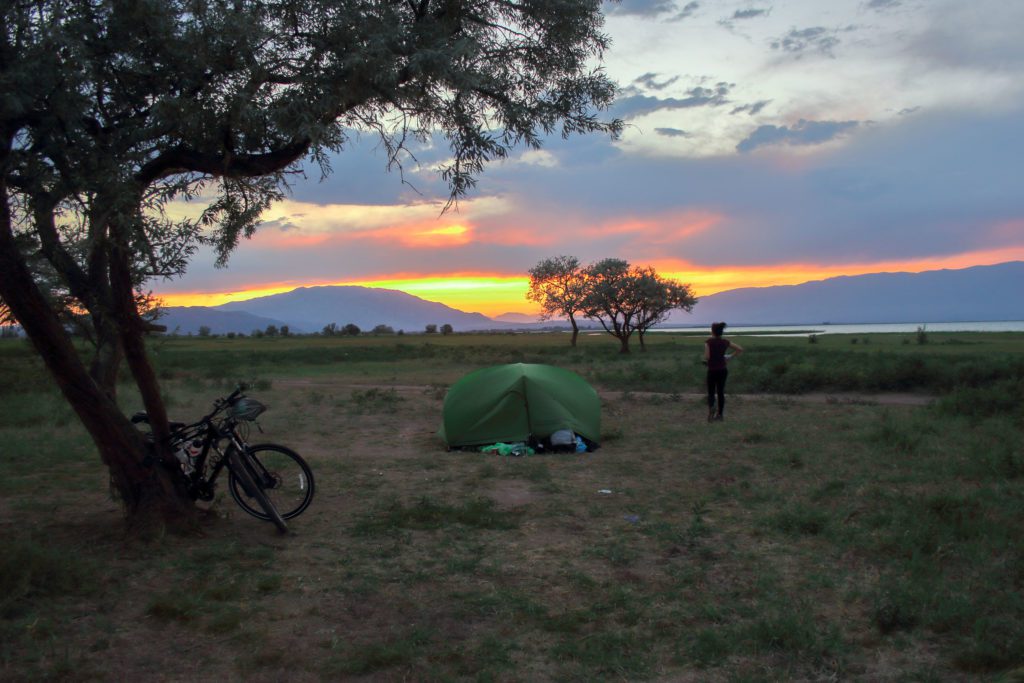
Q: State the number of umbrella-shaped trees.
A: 3